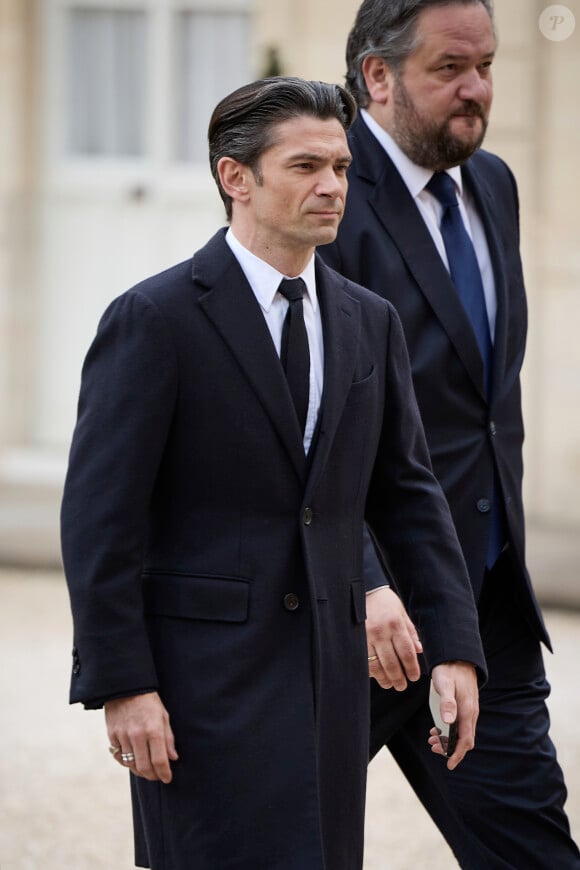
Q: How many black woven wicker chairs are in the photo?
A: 0